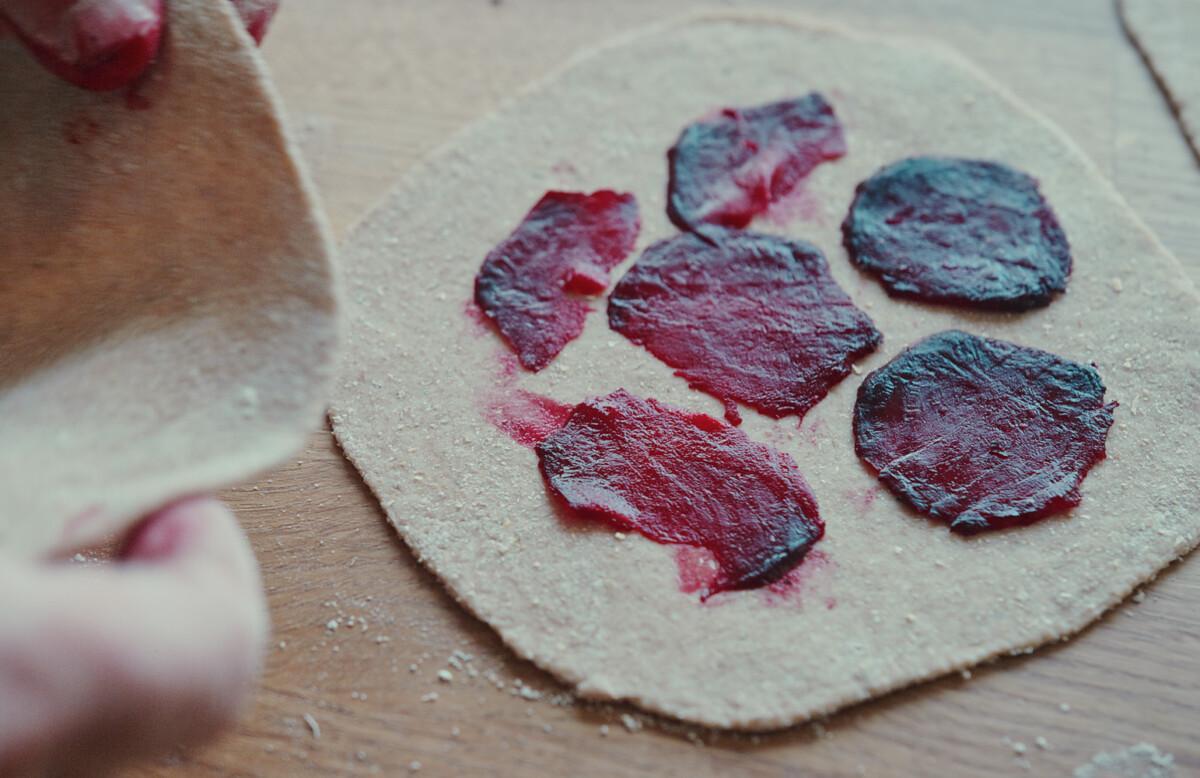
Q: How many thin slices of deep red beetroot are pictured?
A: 6